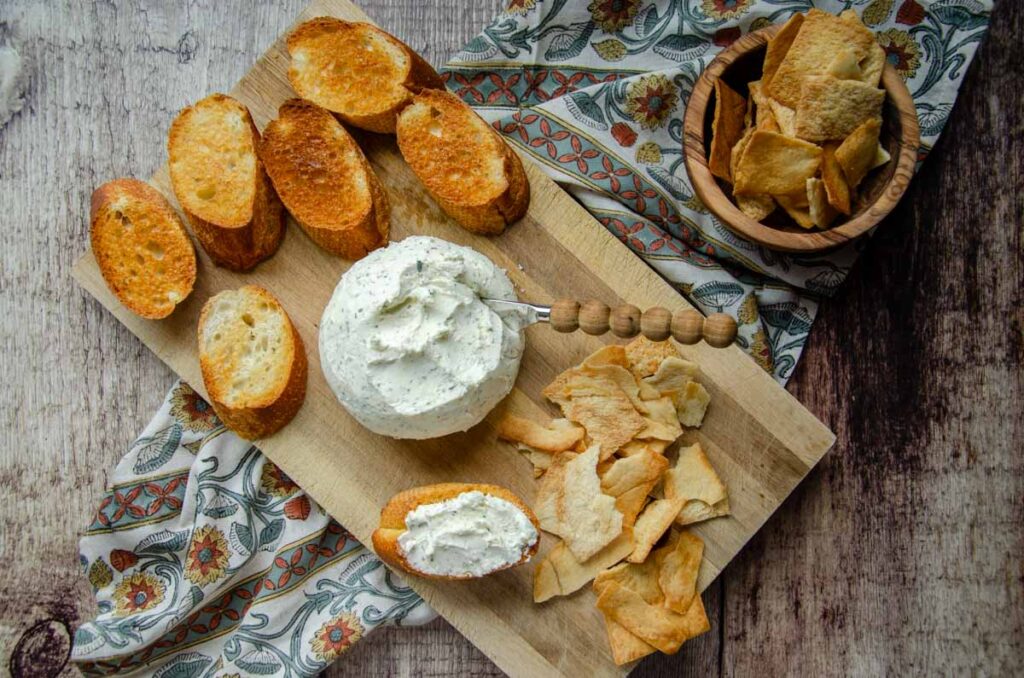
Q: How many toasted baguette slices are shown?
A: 7